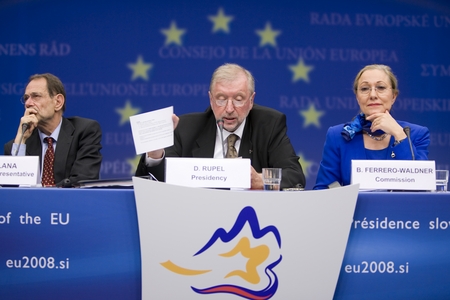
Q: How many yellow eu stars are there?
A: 9